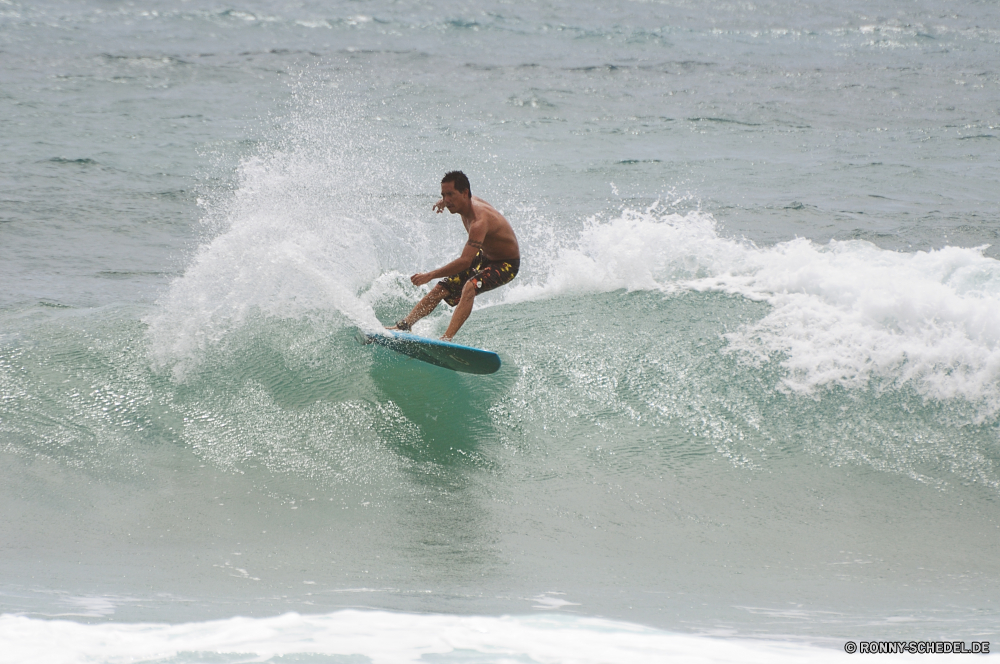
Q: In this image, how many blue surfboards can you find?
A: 1